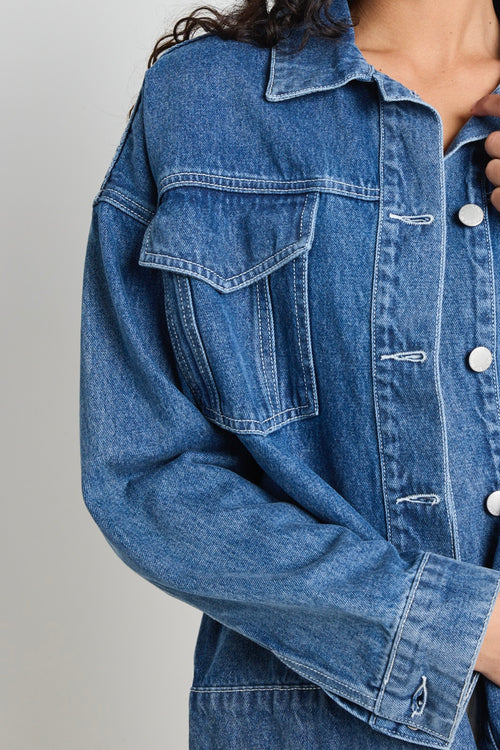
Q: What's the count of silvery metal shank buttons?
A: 3